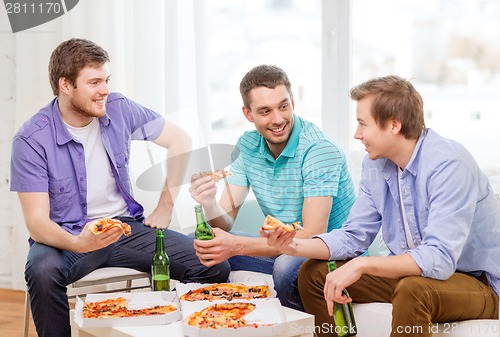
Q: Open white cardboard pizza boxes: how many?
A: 3